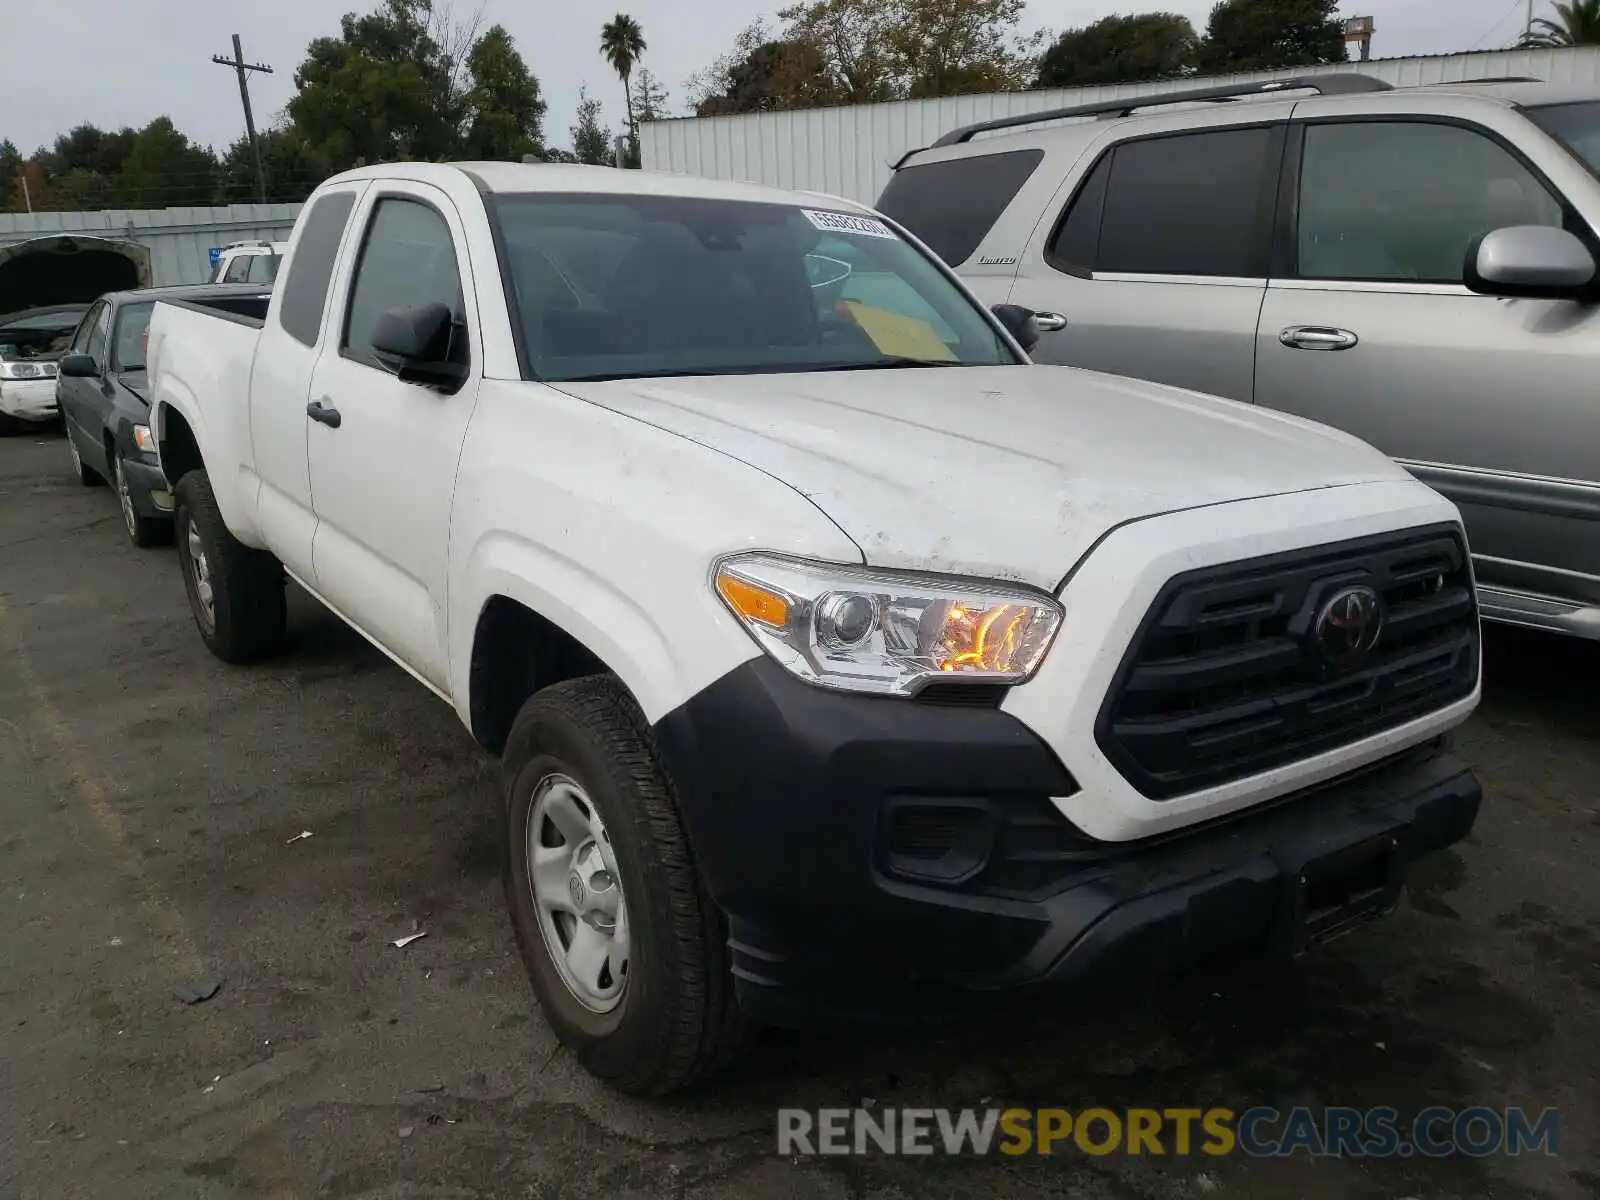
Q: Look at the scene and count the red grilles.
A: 0